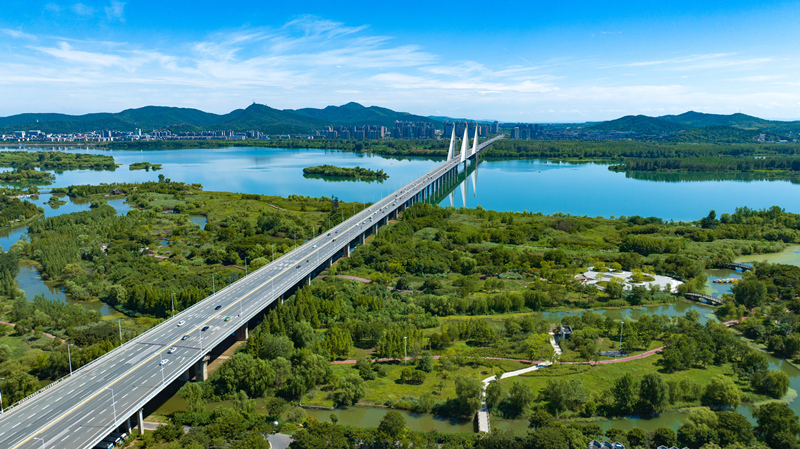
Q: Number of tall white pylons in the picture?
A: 3